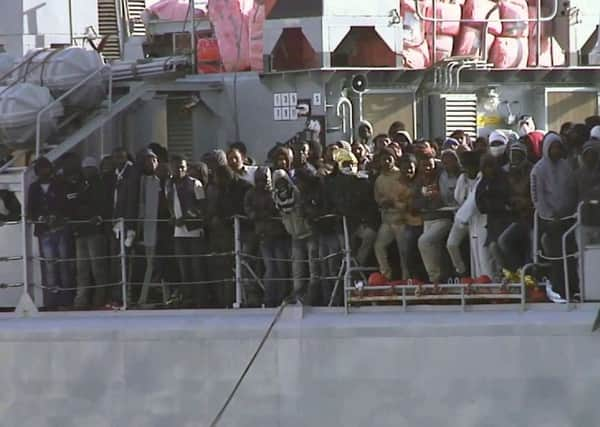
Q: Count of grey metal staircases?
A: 1